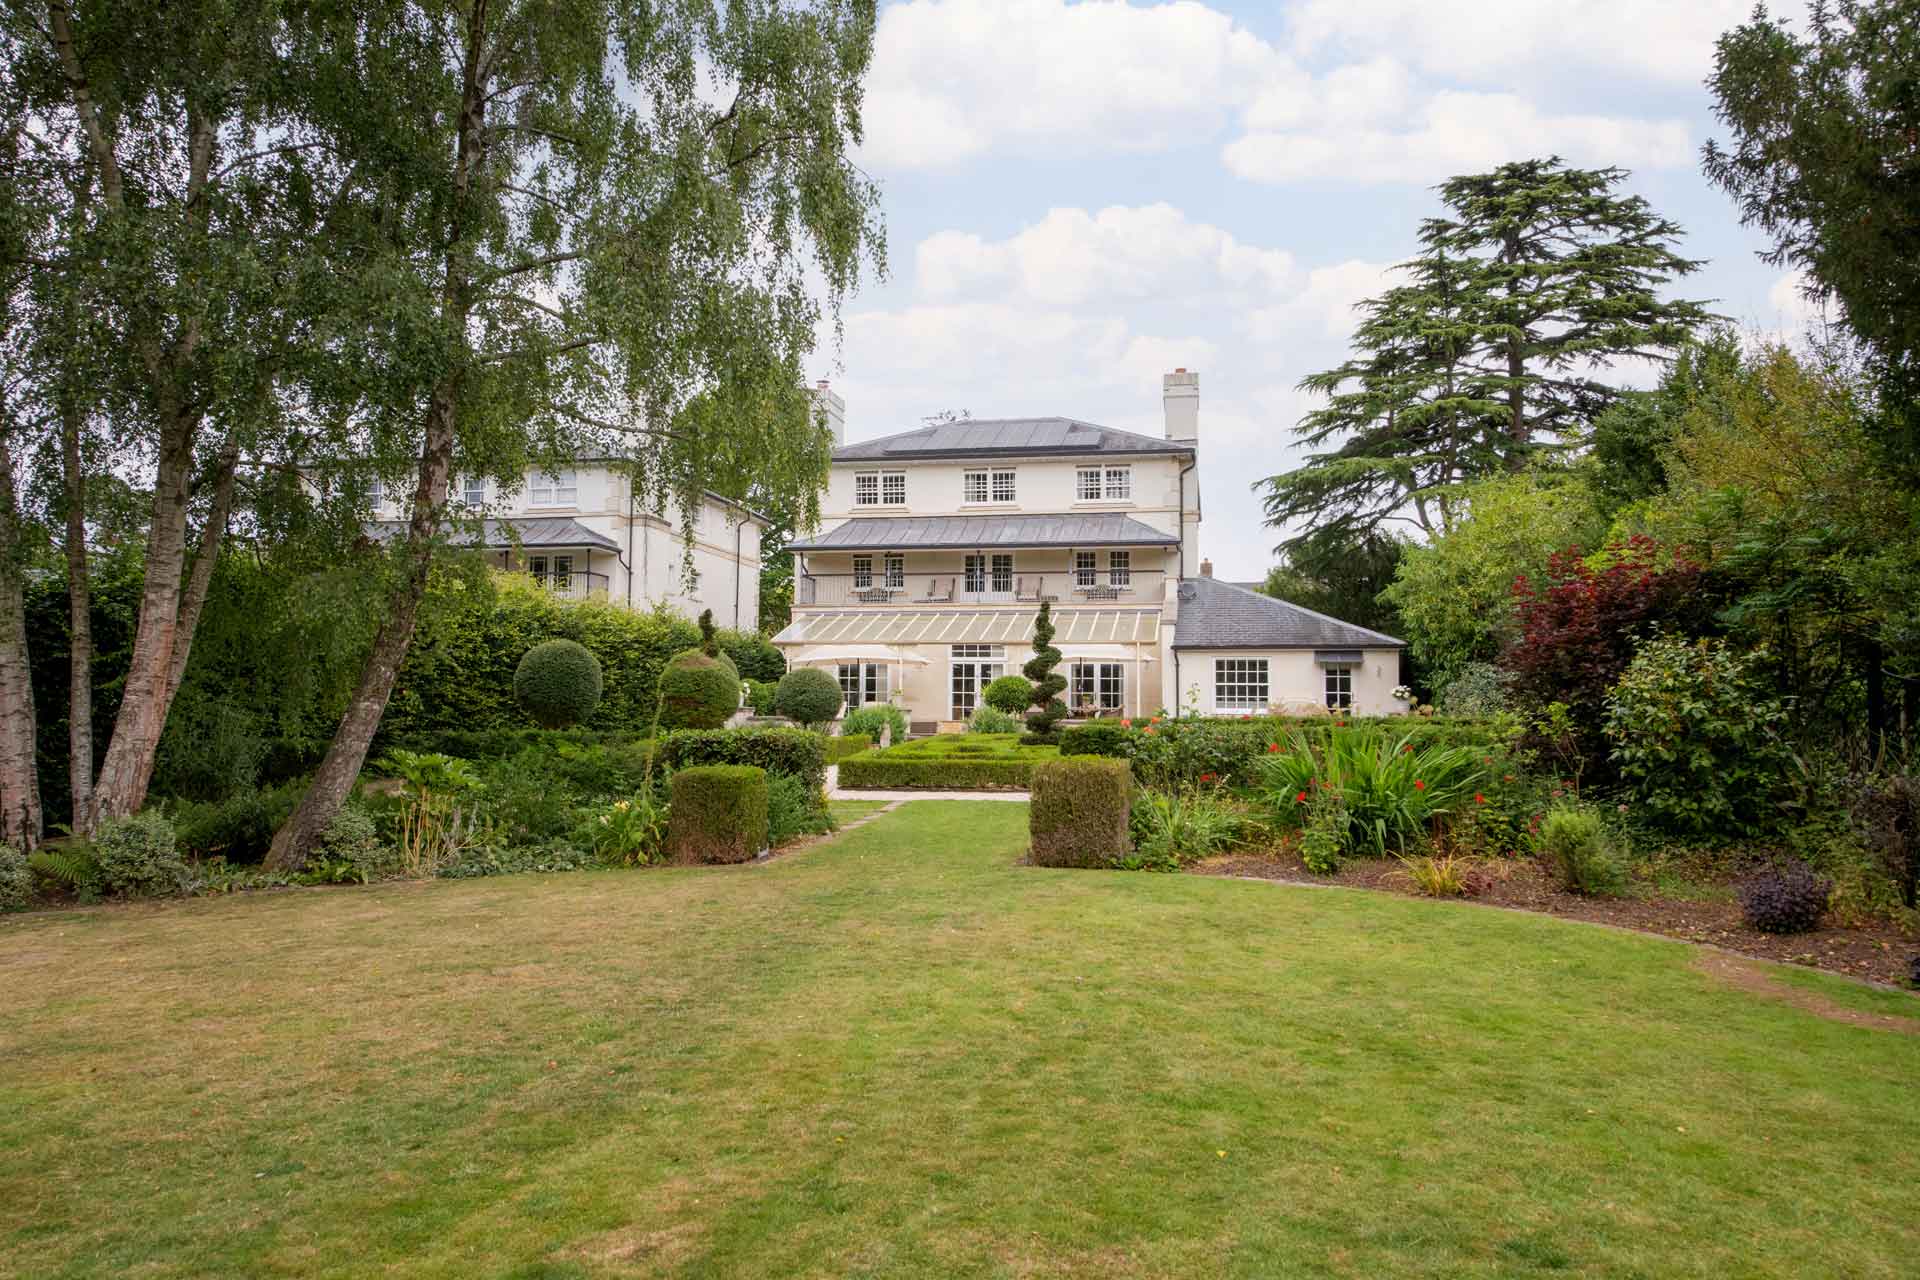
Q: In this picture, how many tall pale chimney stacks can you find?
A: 2